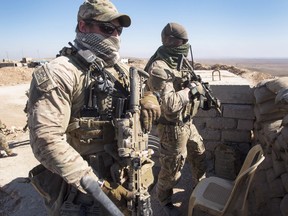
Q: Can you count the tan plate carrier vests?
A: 2